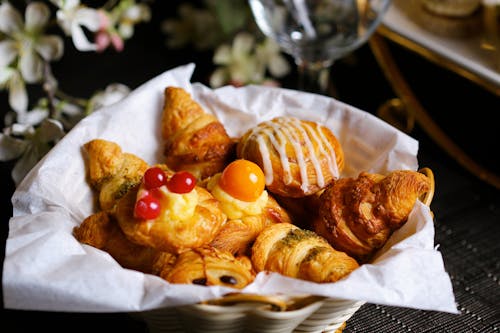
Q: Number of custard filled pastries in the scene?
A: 2